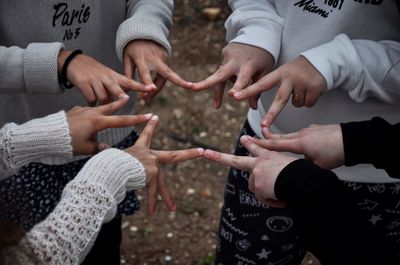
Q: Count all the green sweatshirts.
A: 0